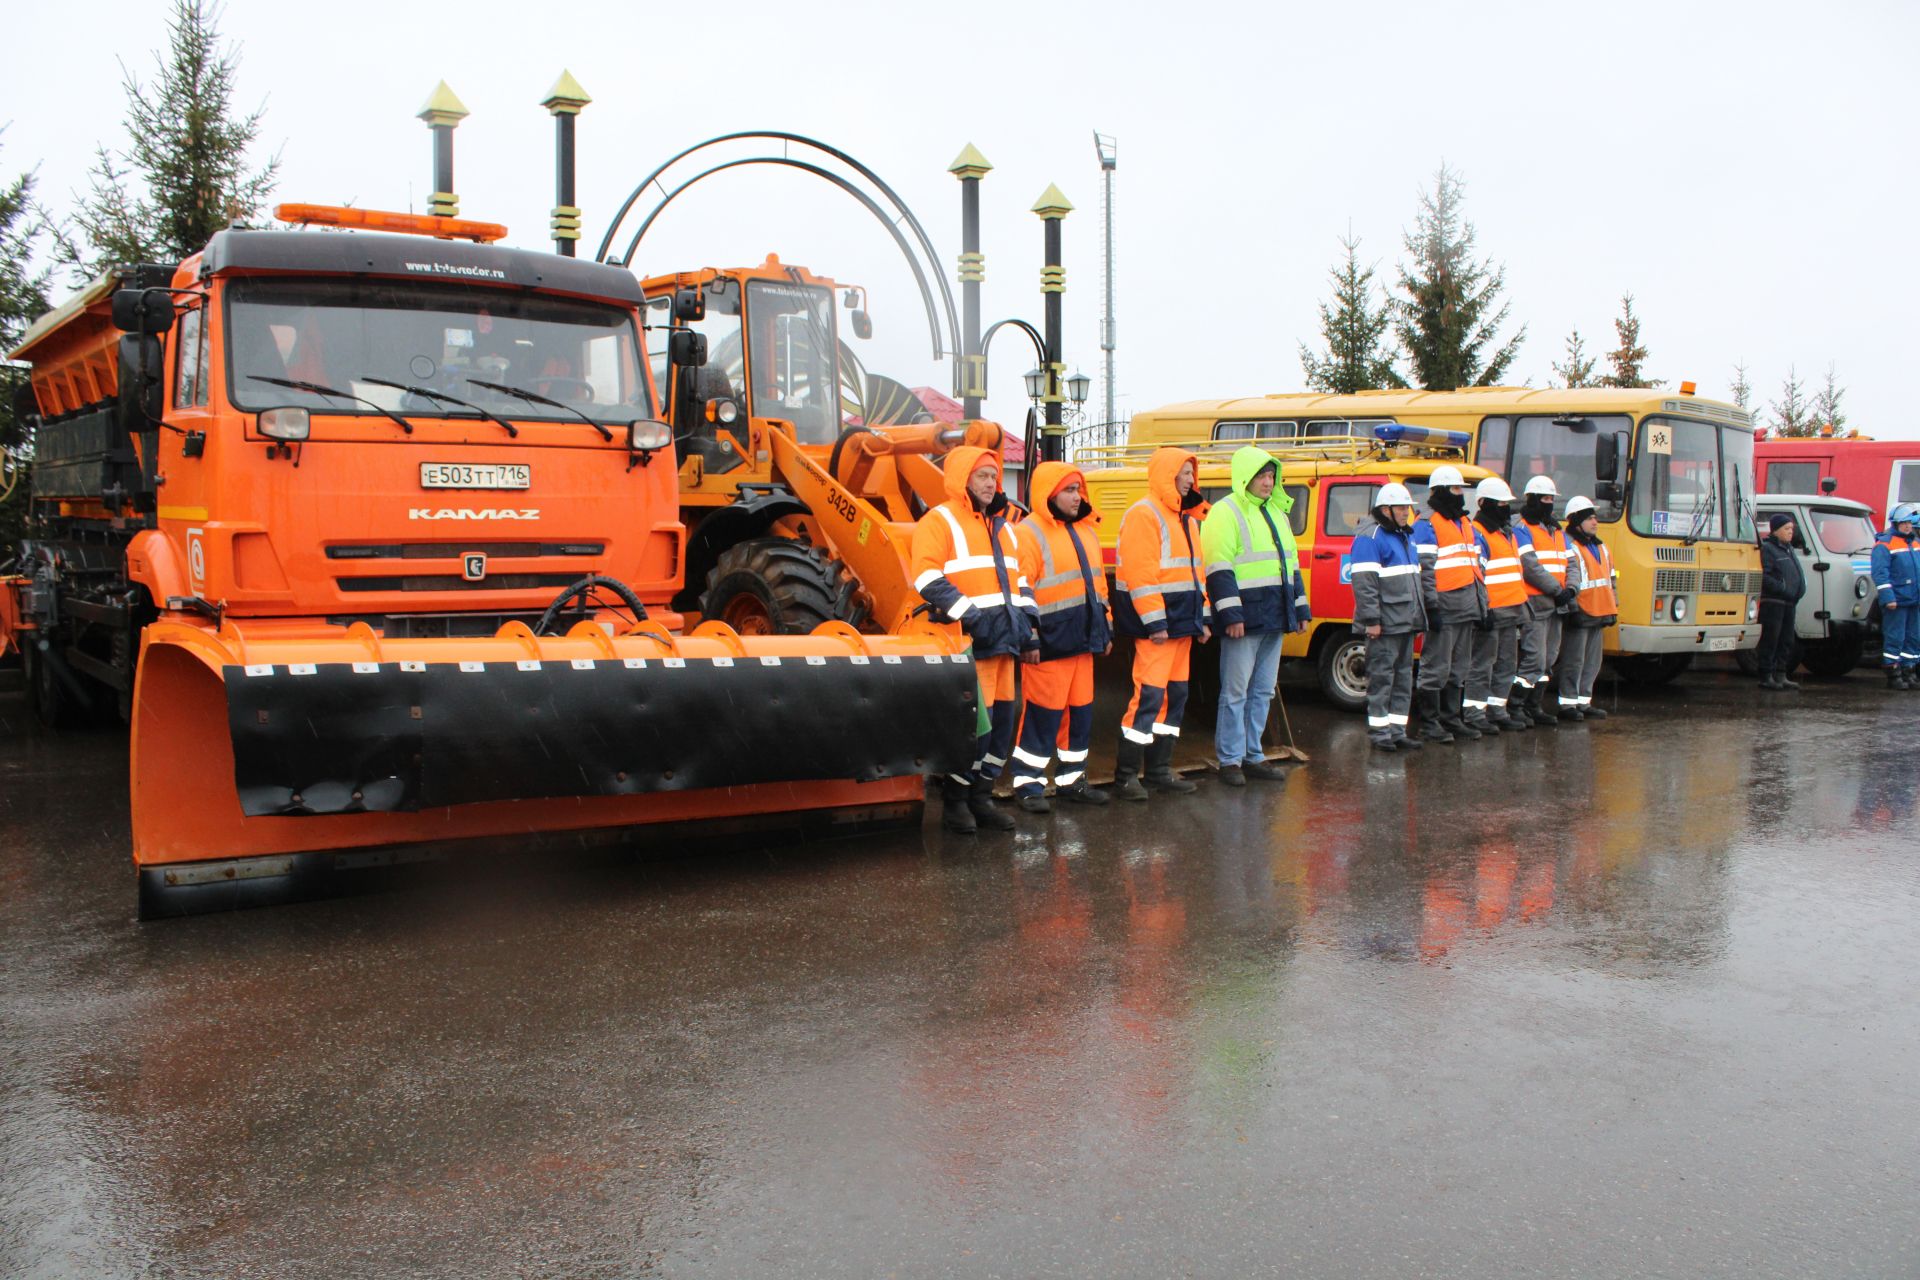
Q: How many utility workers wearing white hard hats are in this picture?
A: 5